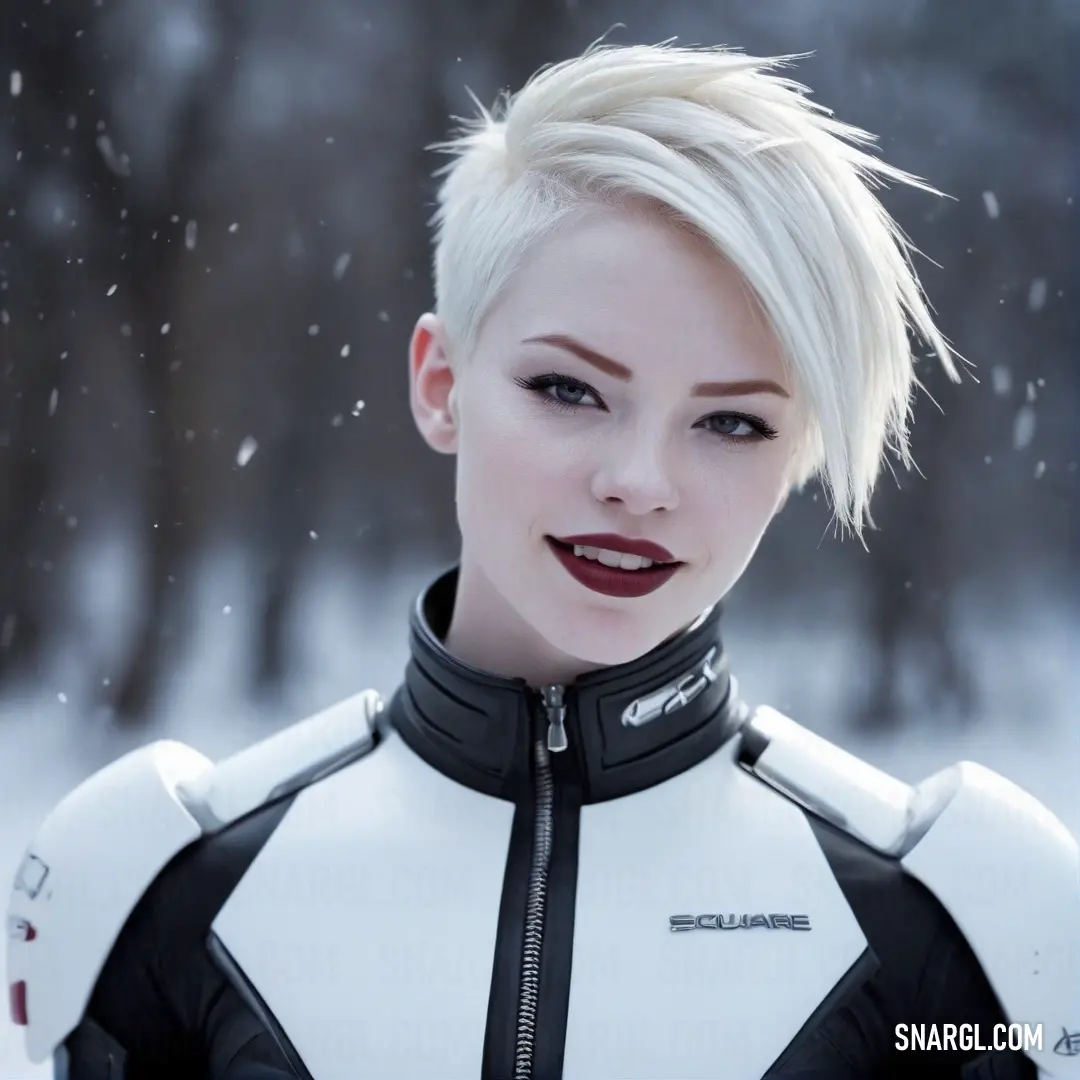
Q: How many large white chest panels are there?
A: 2